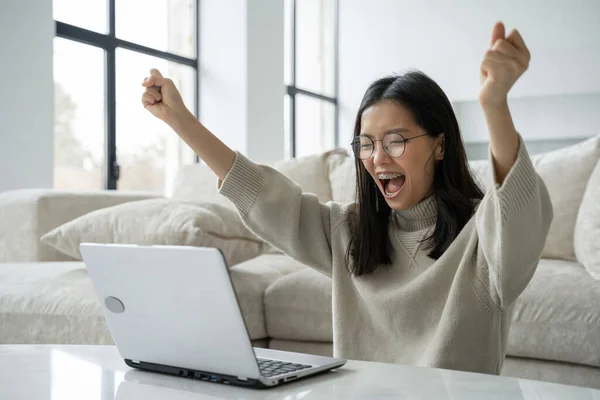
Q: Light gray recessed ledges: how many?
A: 1